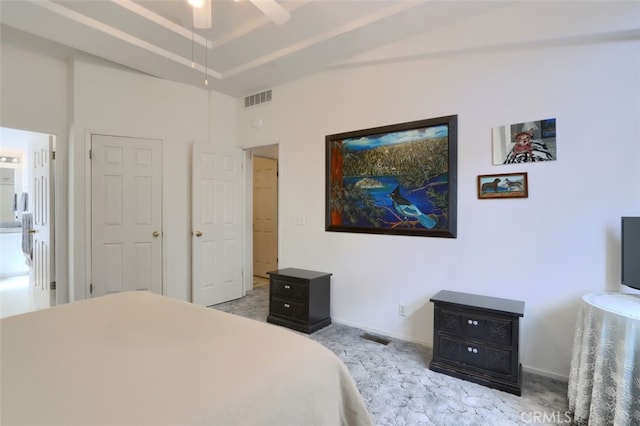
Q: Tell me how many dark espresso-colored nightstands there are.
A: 2